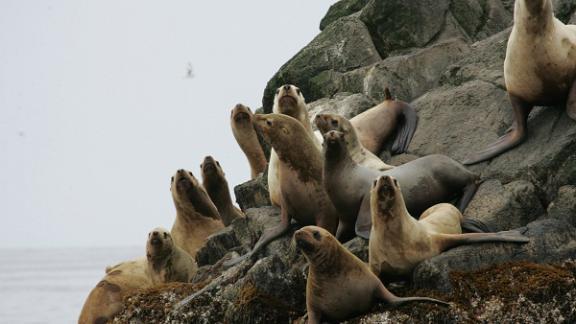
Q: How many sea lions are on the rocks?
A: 11